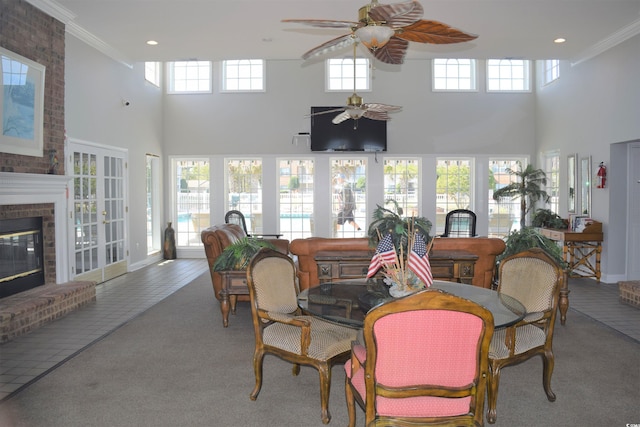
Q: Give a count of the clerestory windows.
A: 7